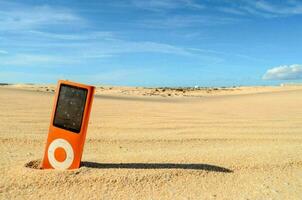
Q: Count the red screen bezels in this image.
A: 0